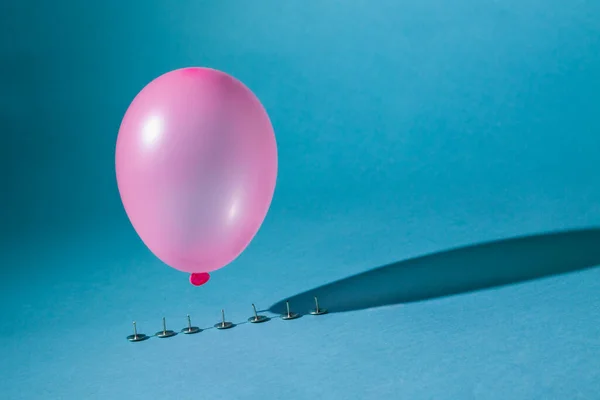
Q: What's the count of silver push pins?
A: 7